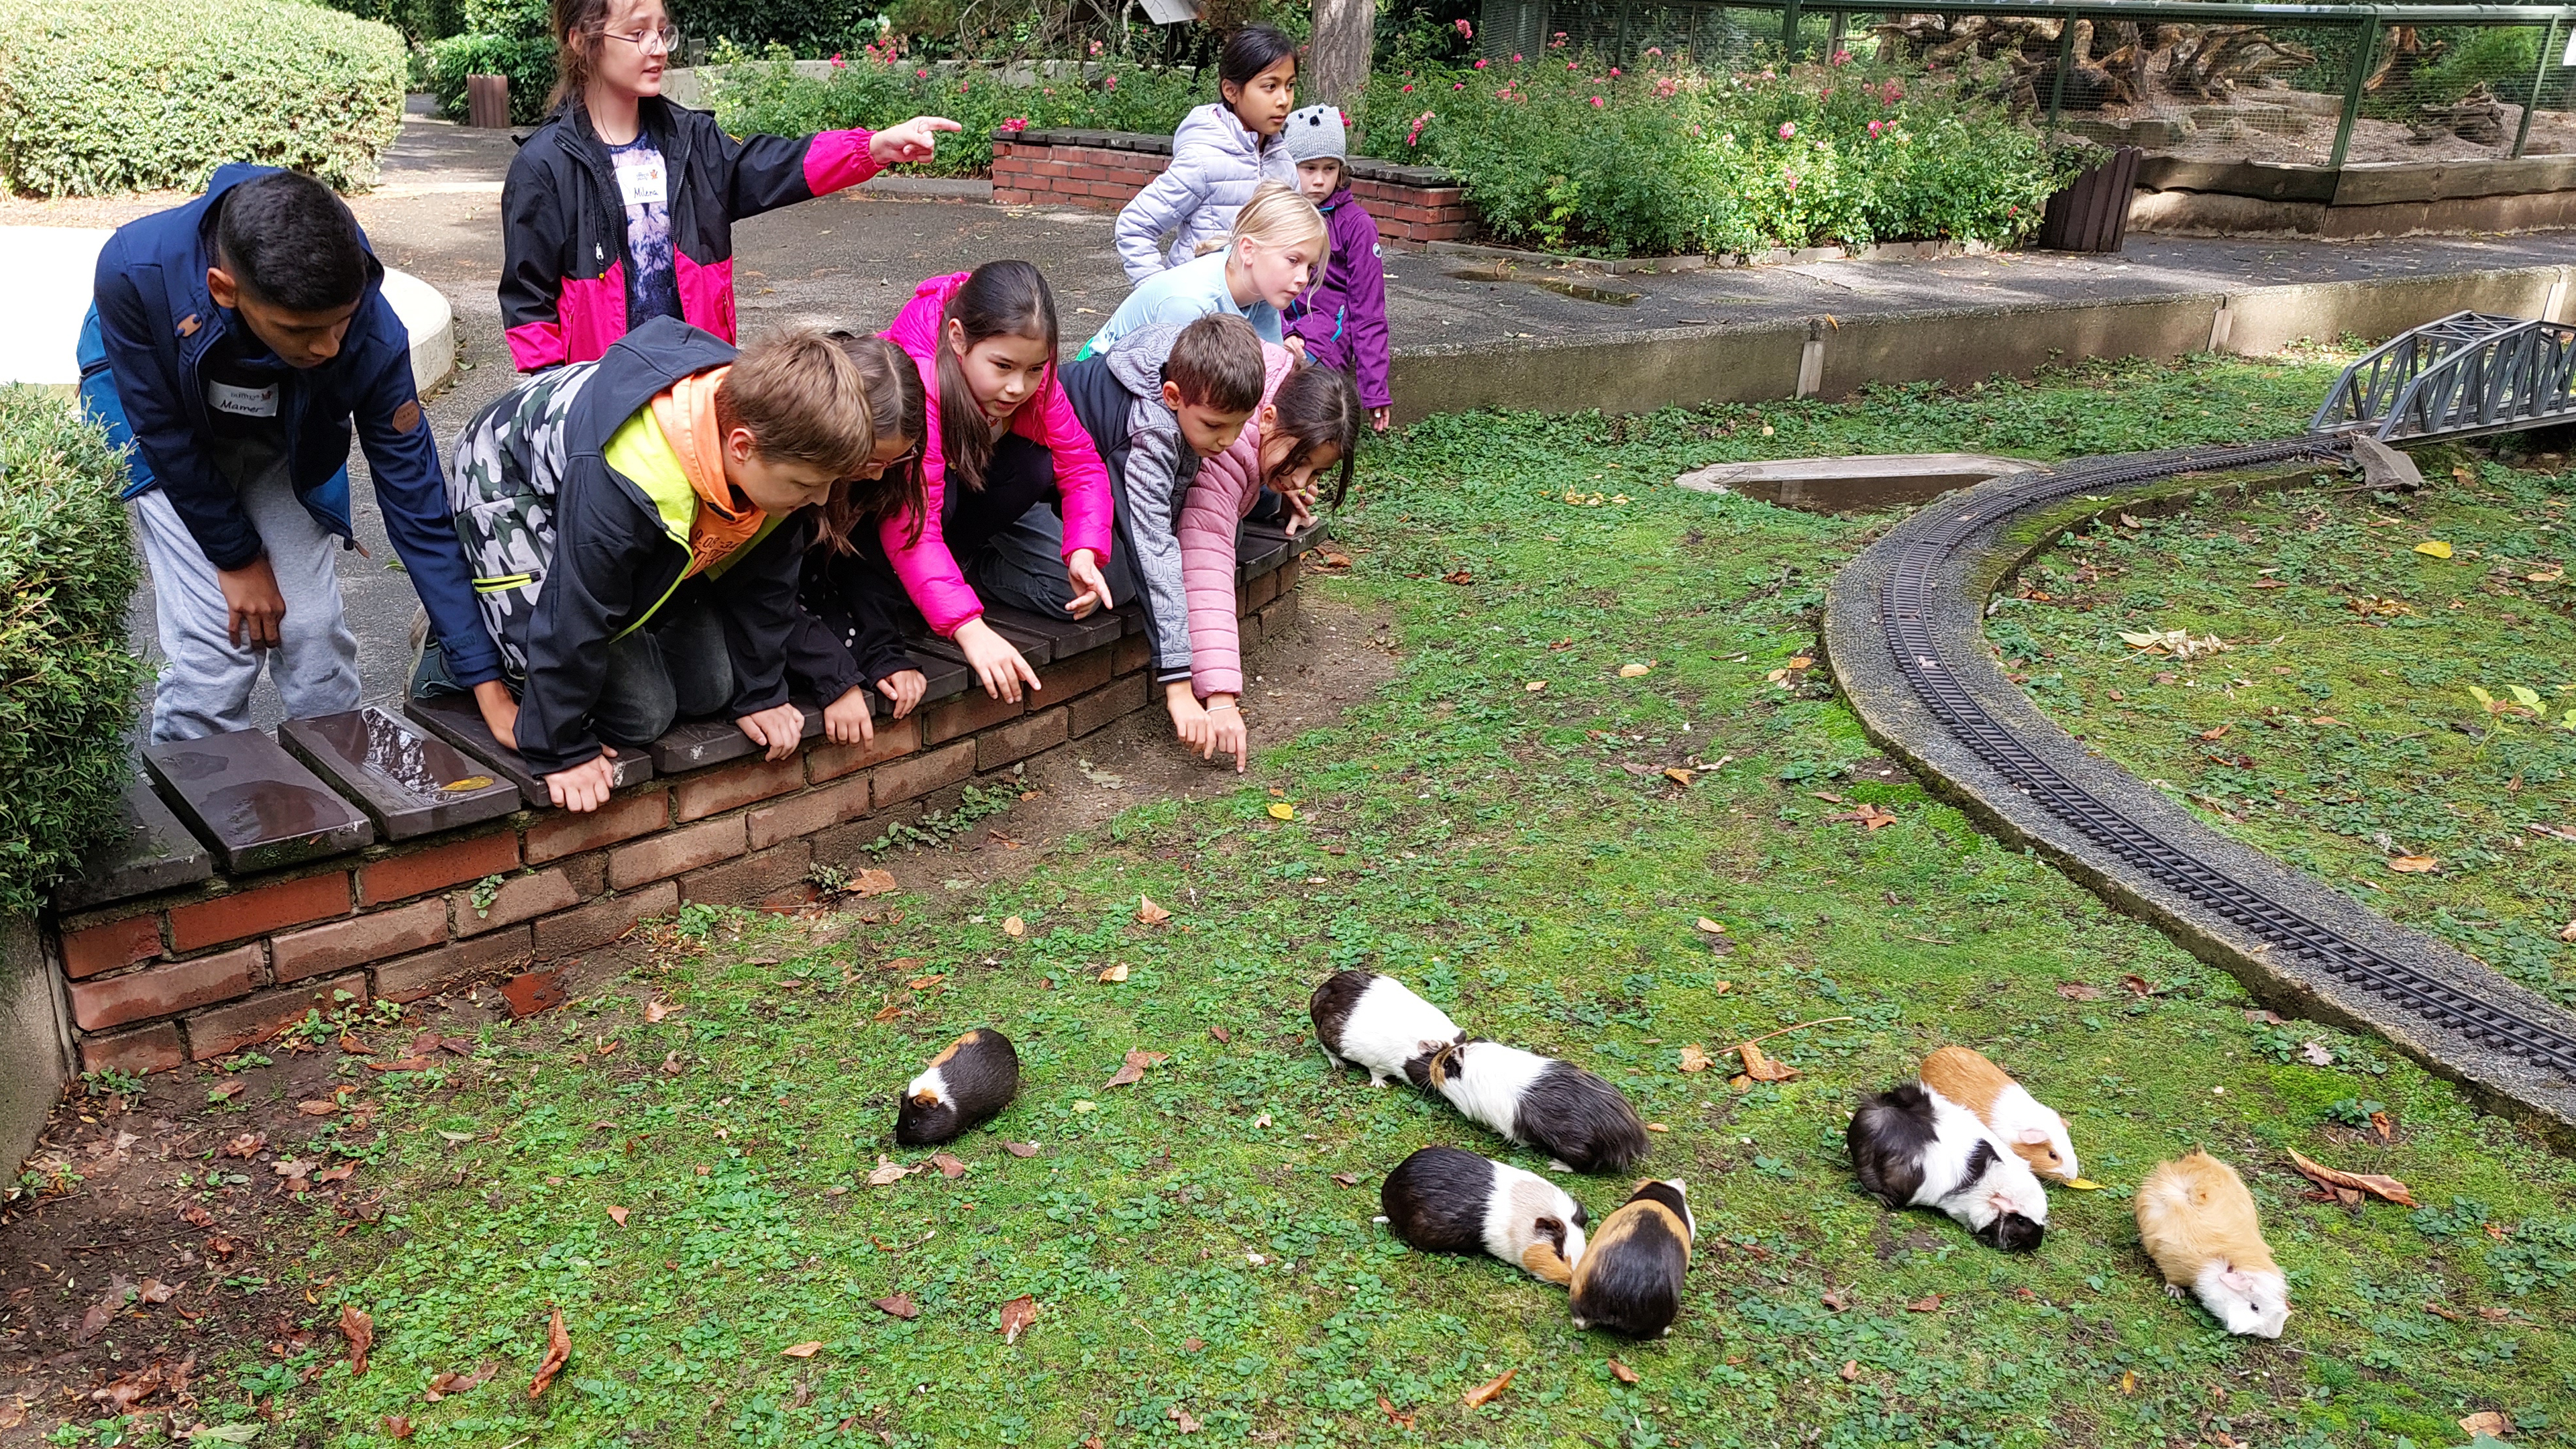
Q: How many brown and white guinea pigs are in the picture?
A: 2